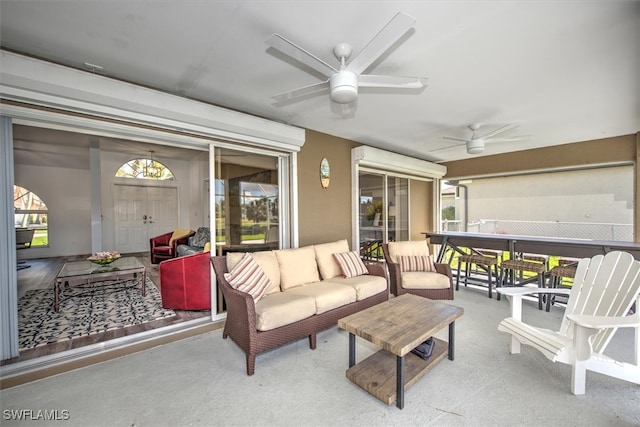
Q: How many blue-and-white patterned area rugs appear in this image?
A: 1